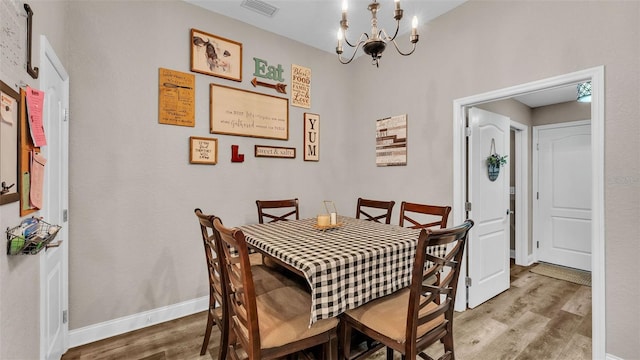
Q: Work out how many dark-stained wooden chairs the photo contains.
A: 6